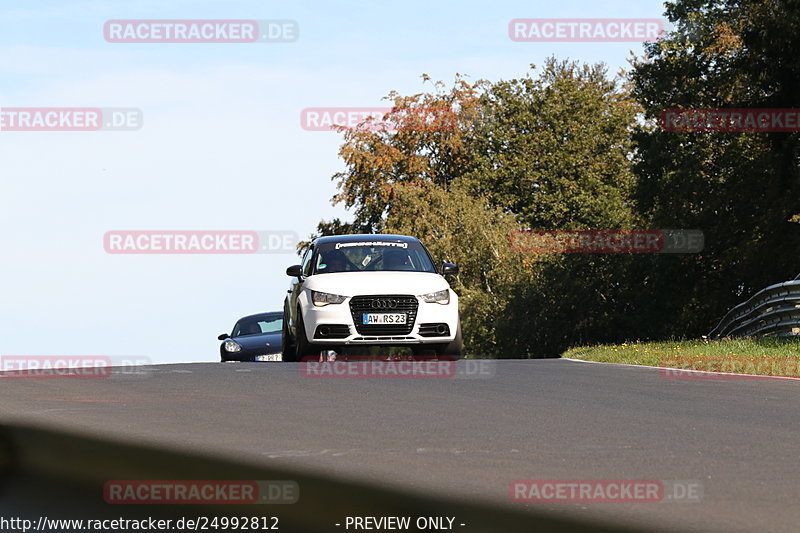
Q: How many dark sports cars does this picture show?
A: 1